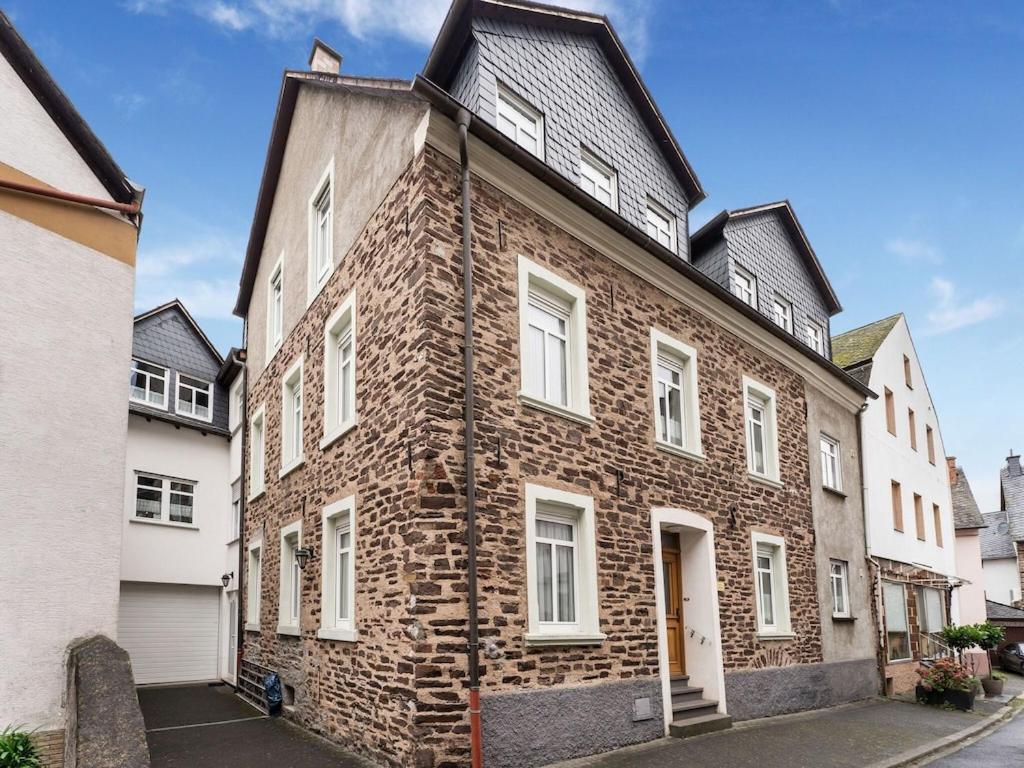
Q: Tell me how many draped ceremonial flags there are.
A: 0